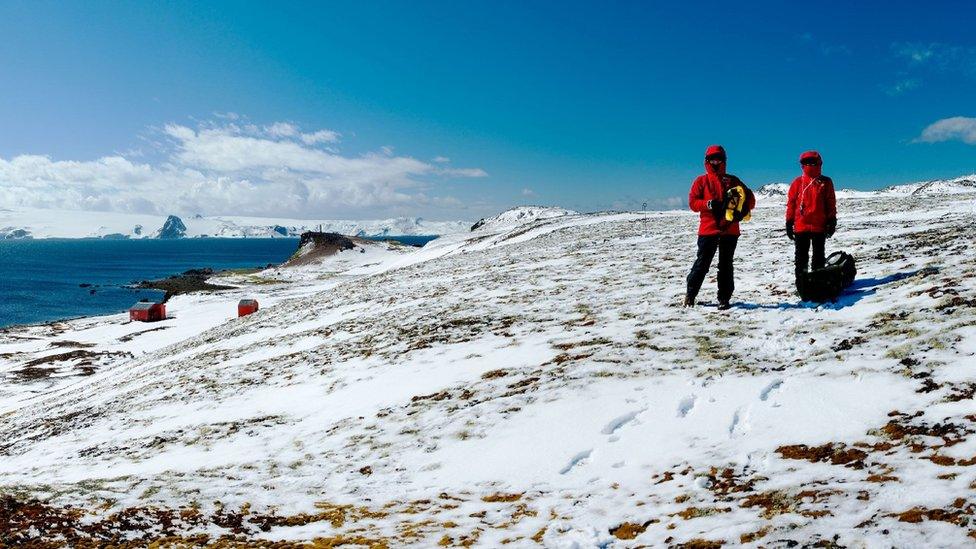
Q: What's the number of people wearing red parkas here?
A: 2